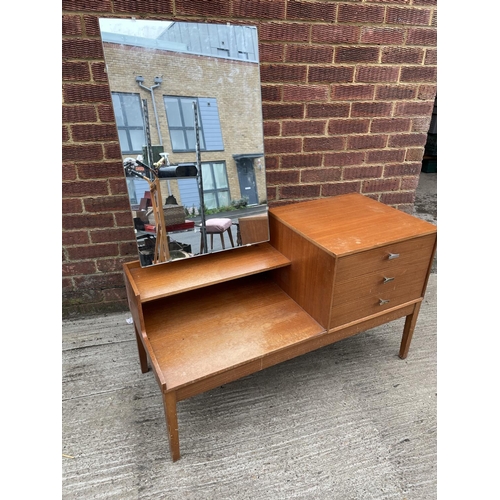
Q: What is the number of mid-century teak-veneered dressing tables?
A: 1